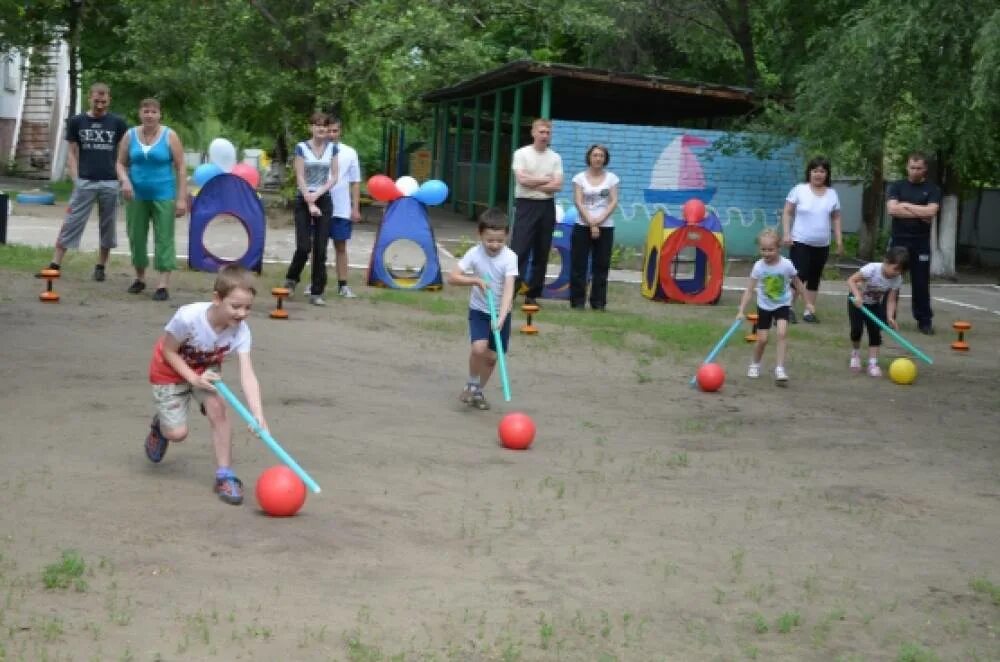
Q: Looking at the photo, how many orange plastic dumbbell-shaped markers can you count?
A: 5